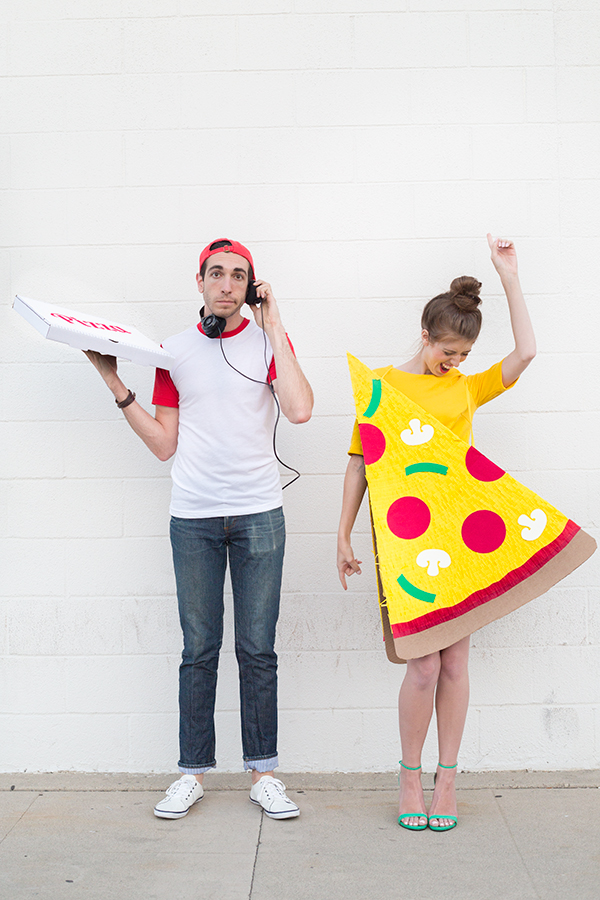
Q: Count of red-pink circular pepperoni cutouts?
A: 4